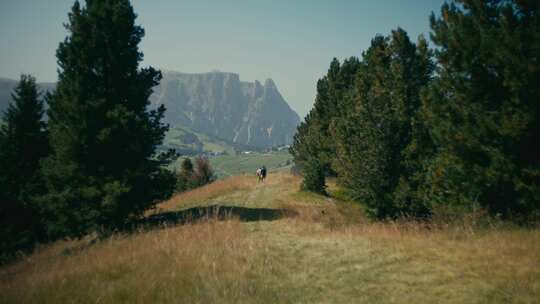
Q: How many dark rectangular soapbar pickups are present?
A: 0